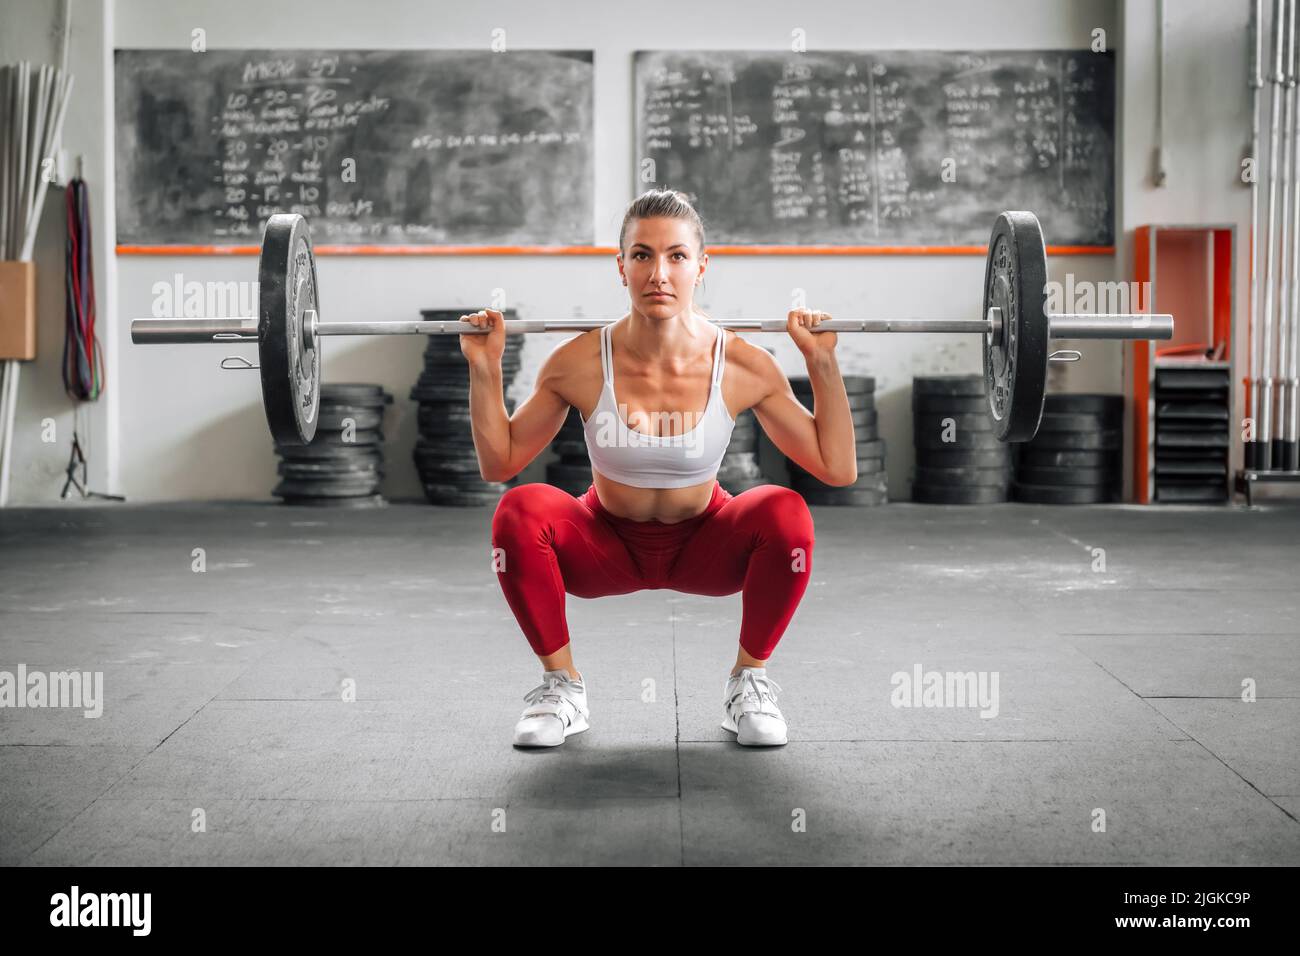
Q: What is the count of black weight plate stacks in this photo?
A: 7